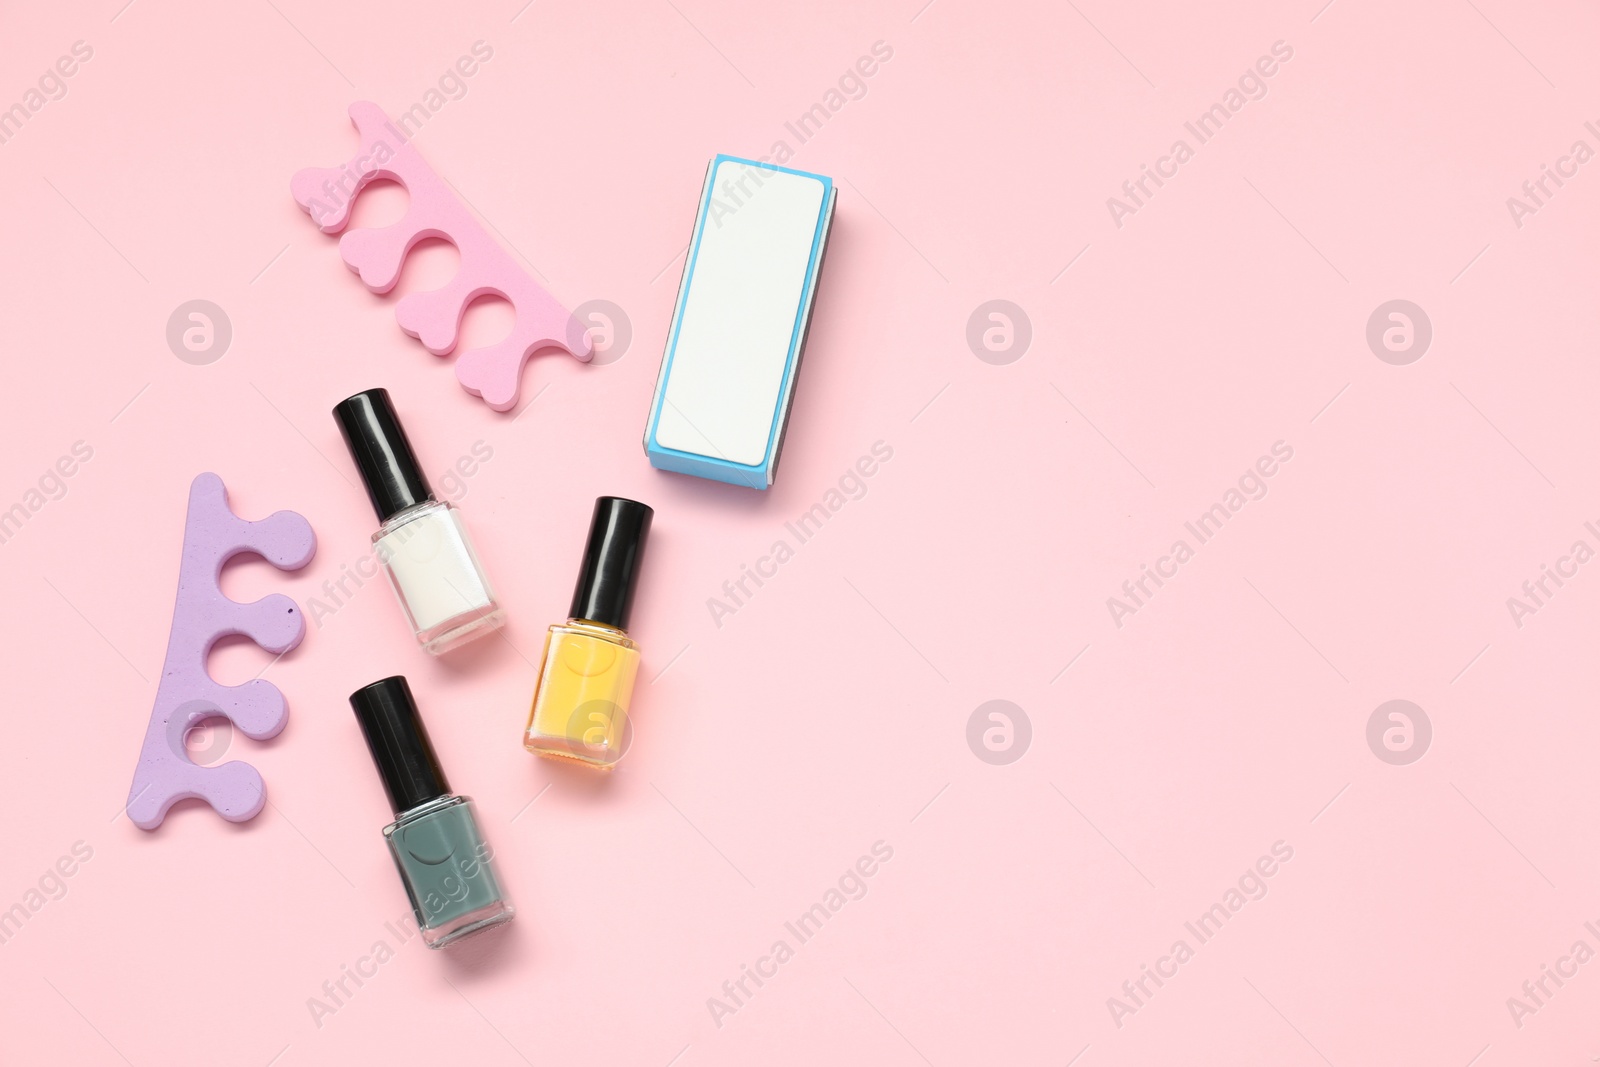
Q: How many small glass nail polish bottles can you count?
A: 3